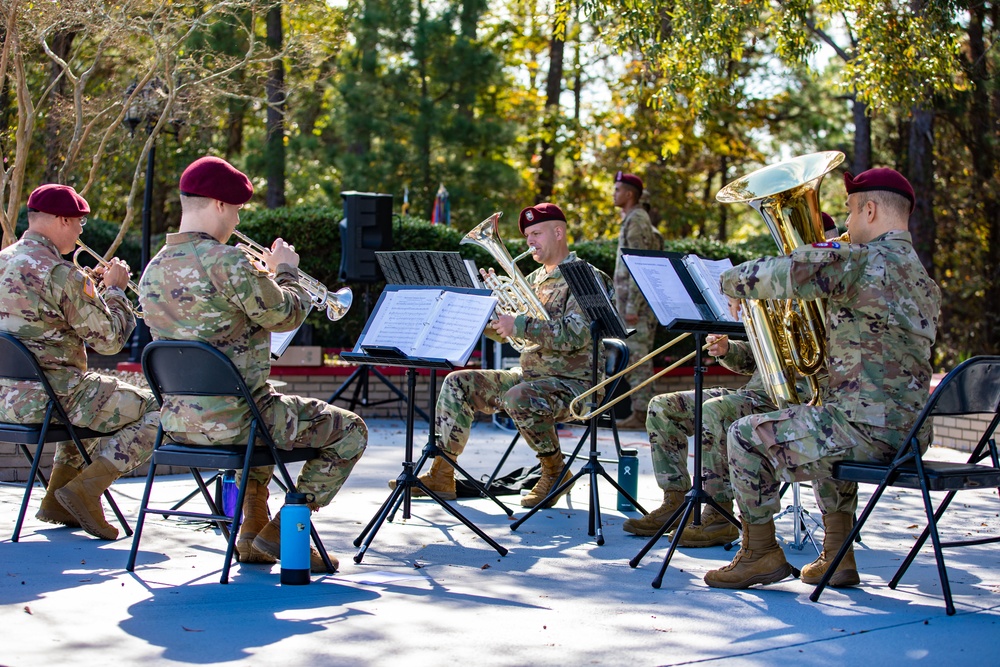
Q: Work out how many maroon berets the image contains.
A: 6